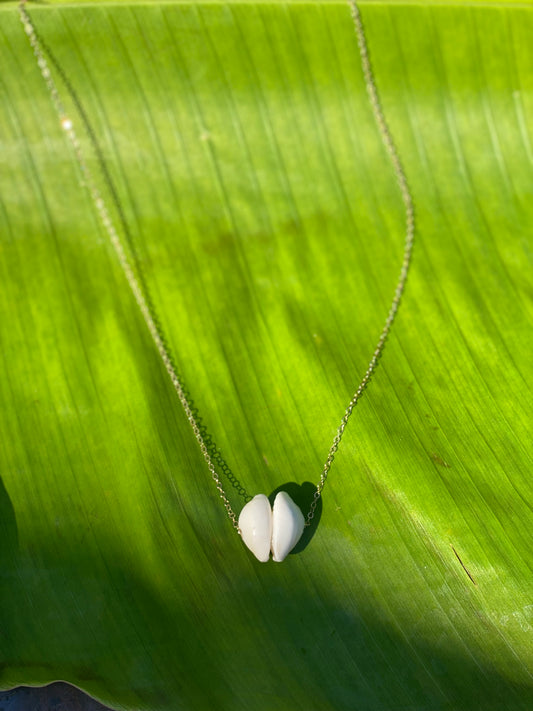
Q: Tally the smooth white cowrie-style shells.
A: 2